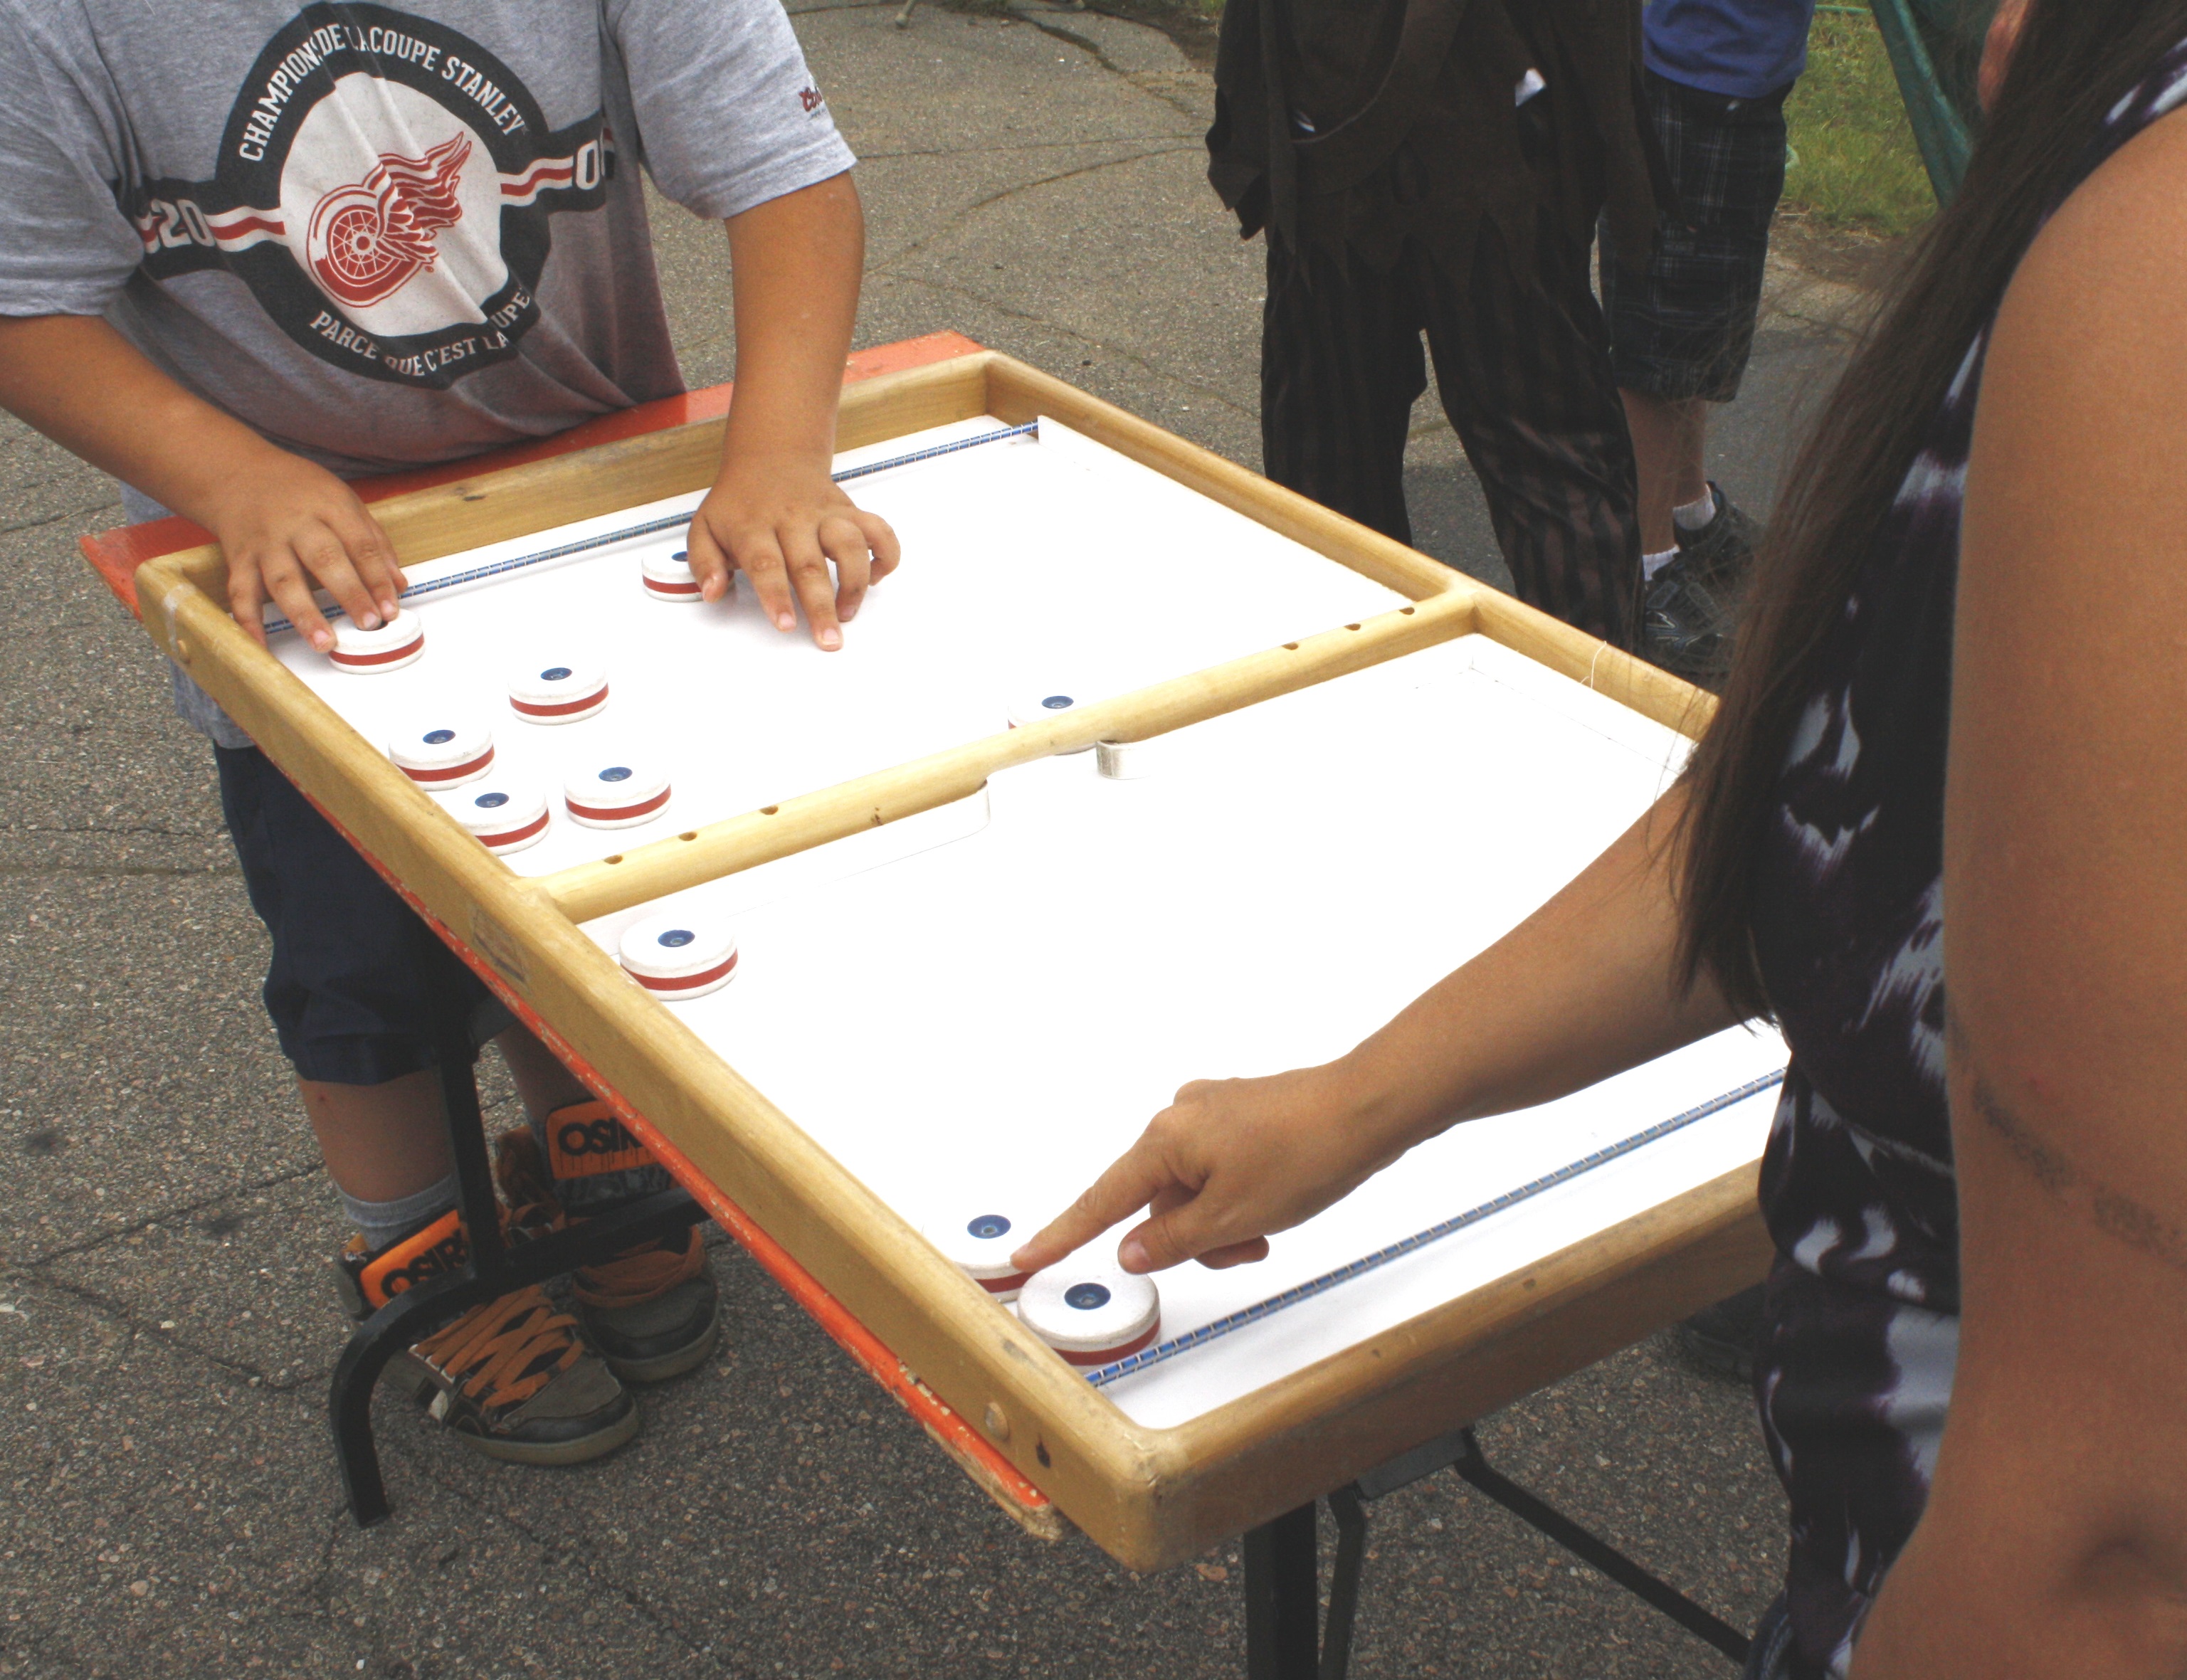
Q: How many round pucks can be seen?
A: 10